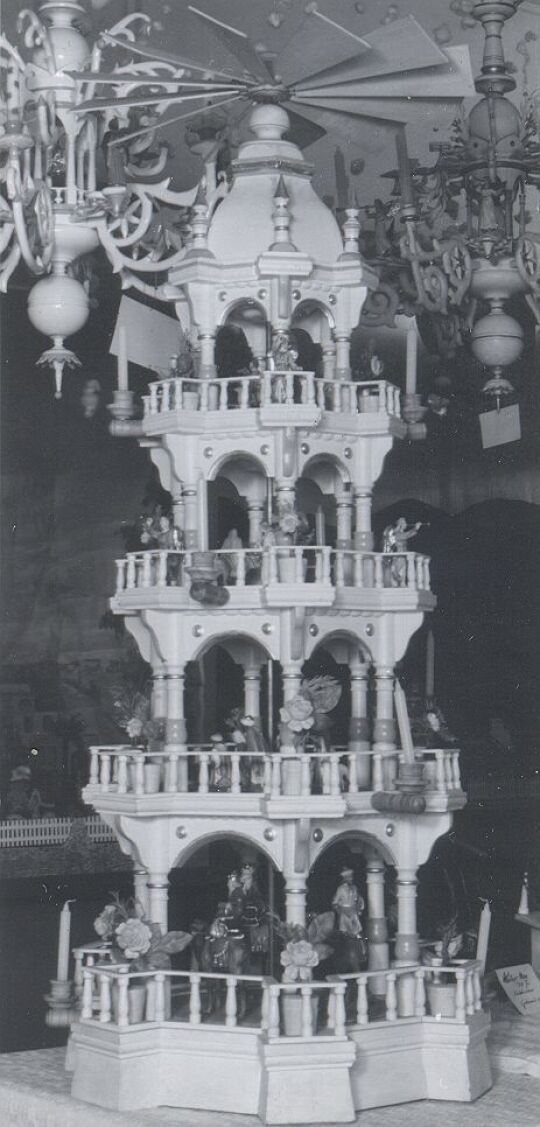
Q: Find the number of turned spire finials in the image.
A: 3